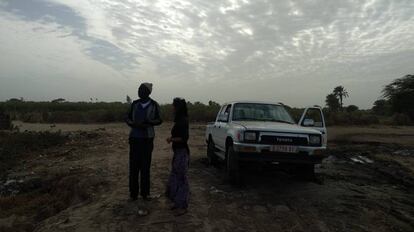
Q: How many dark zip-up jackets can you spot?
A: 1